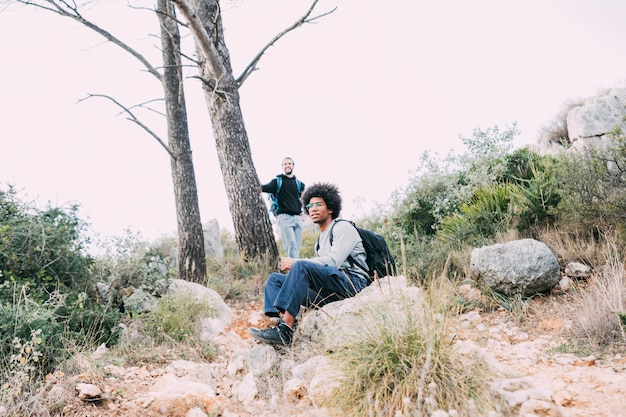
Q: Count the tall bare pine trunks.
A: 2